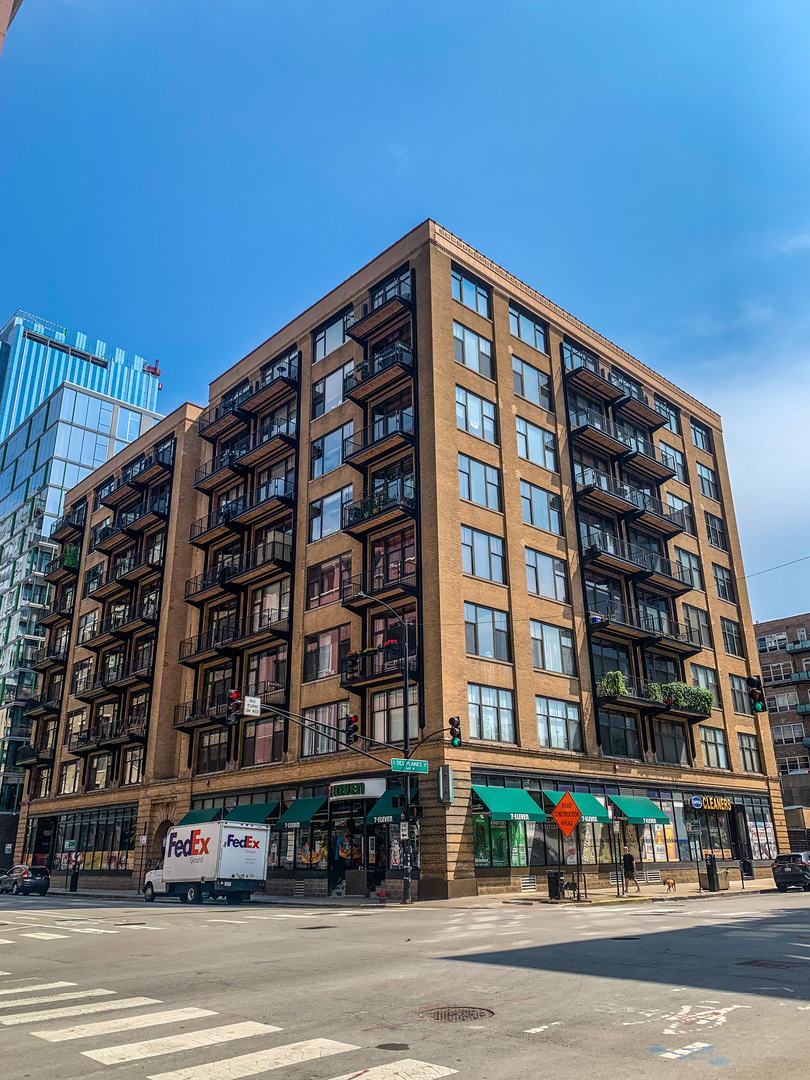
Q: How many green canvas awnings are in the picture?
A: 7